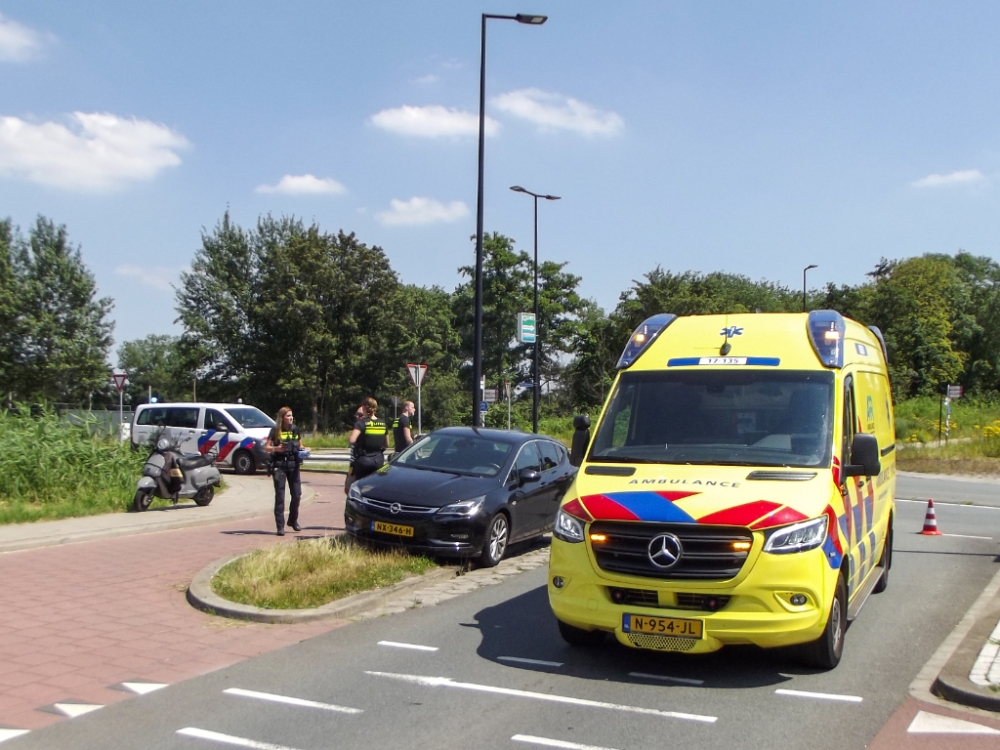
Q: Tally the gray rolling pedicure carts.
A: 0